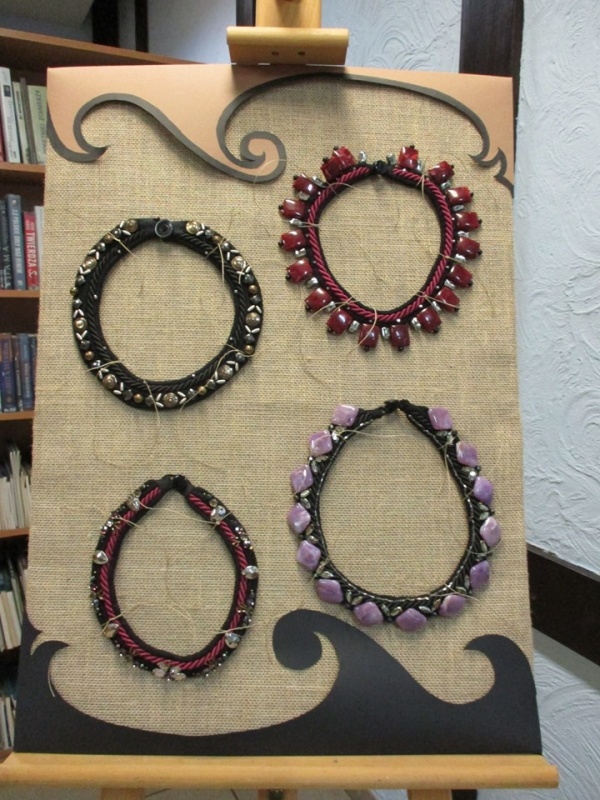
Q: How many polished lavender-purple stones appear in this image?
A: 14